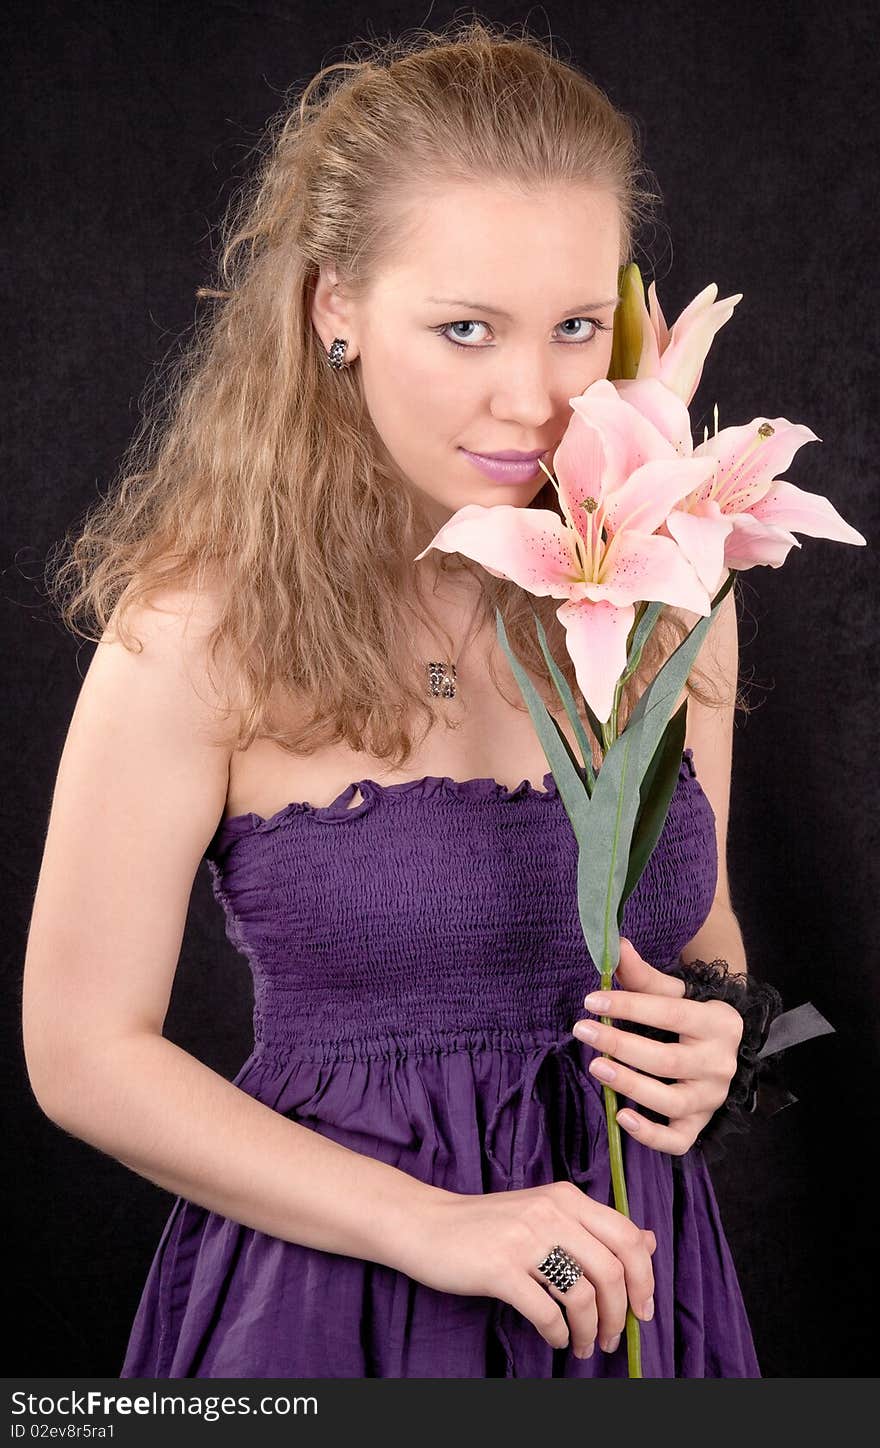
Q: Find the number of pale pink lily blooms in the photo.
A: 3